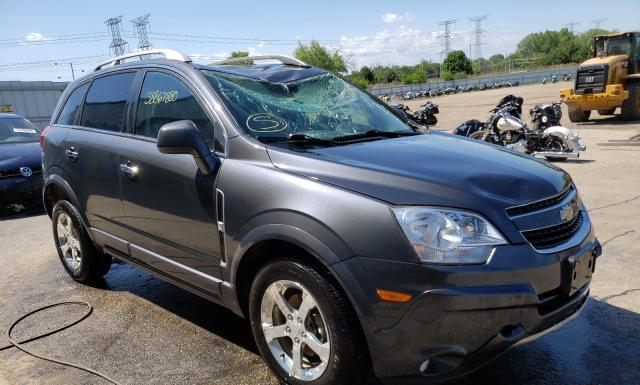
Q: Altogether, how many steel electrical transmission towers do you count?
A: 6